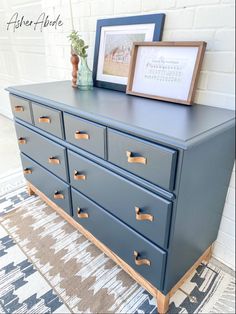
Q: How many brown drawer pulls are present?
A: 12